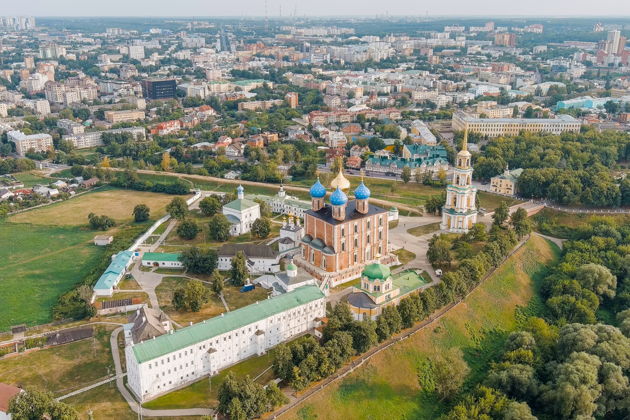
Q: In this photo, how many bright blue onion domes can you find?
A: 3